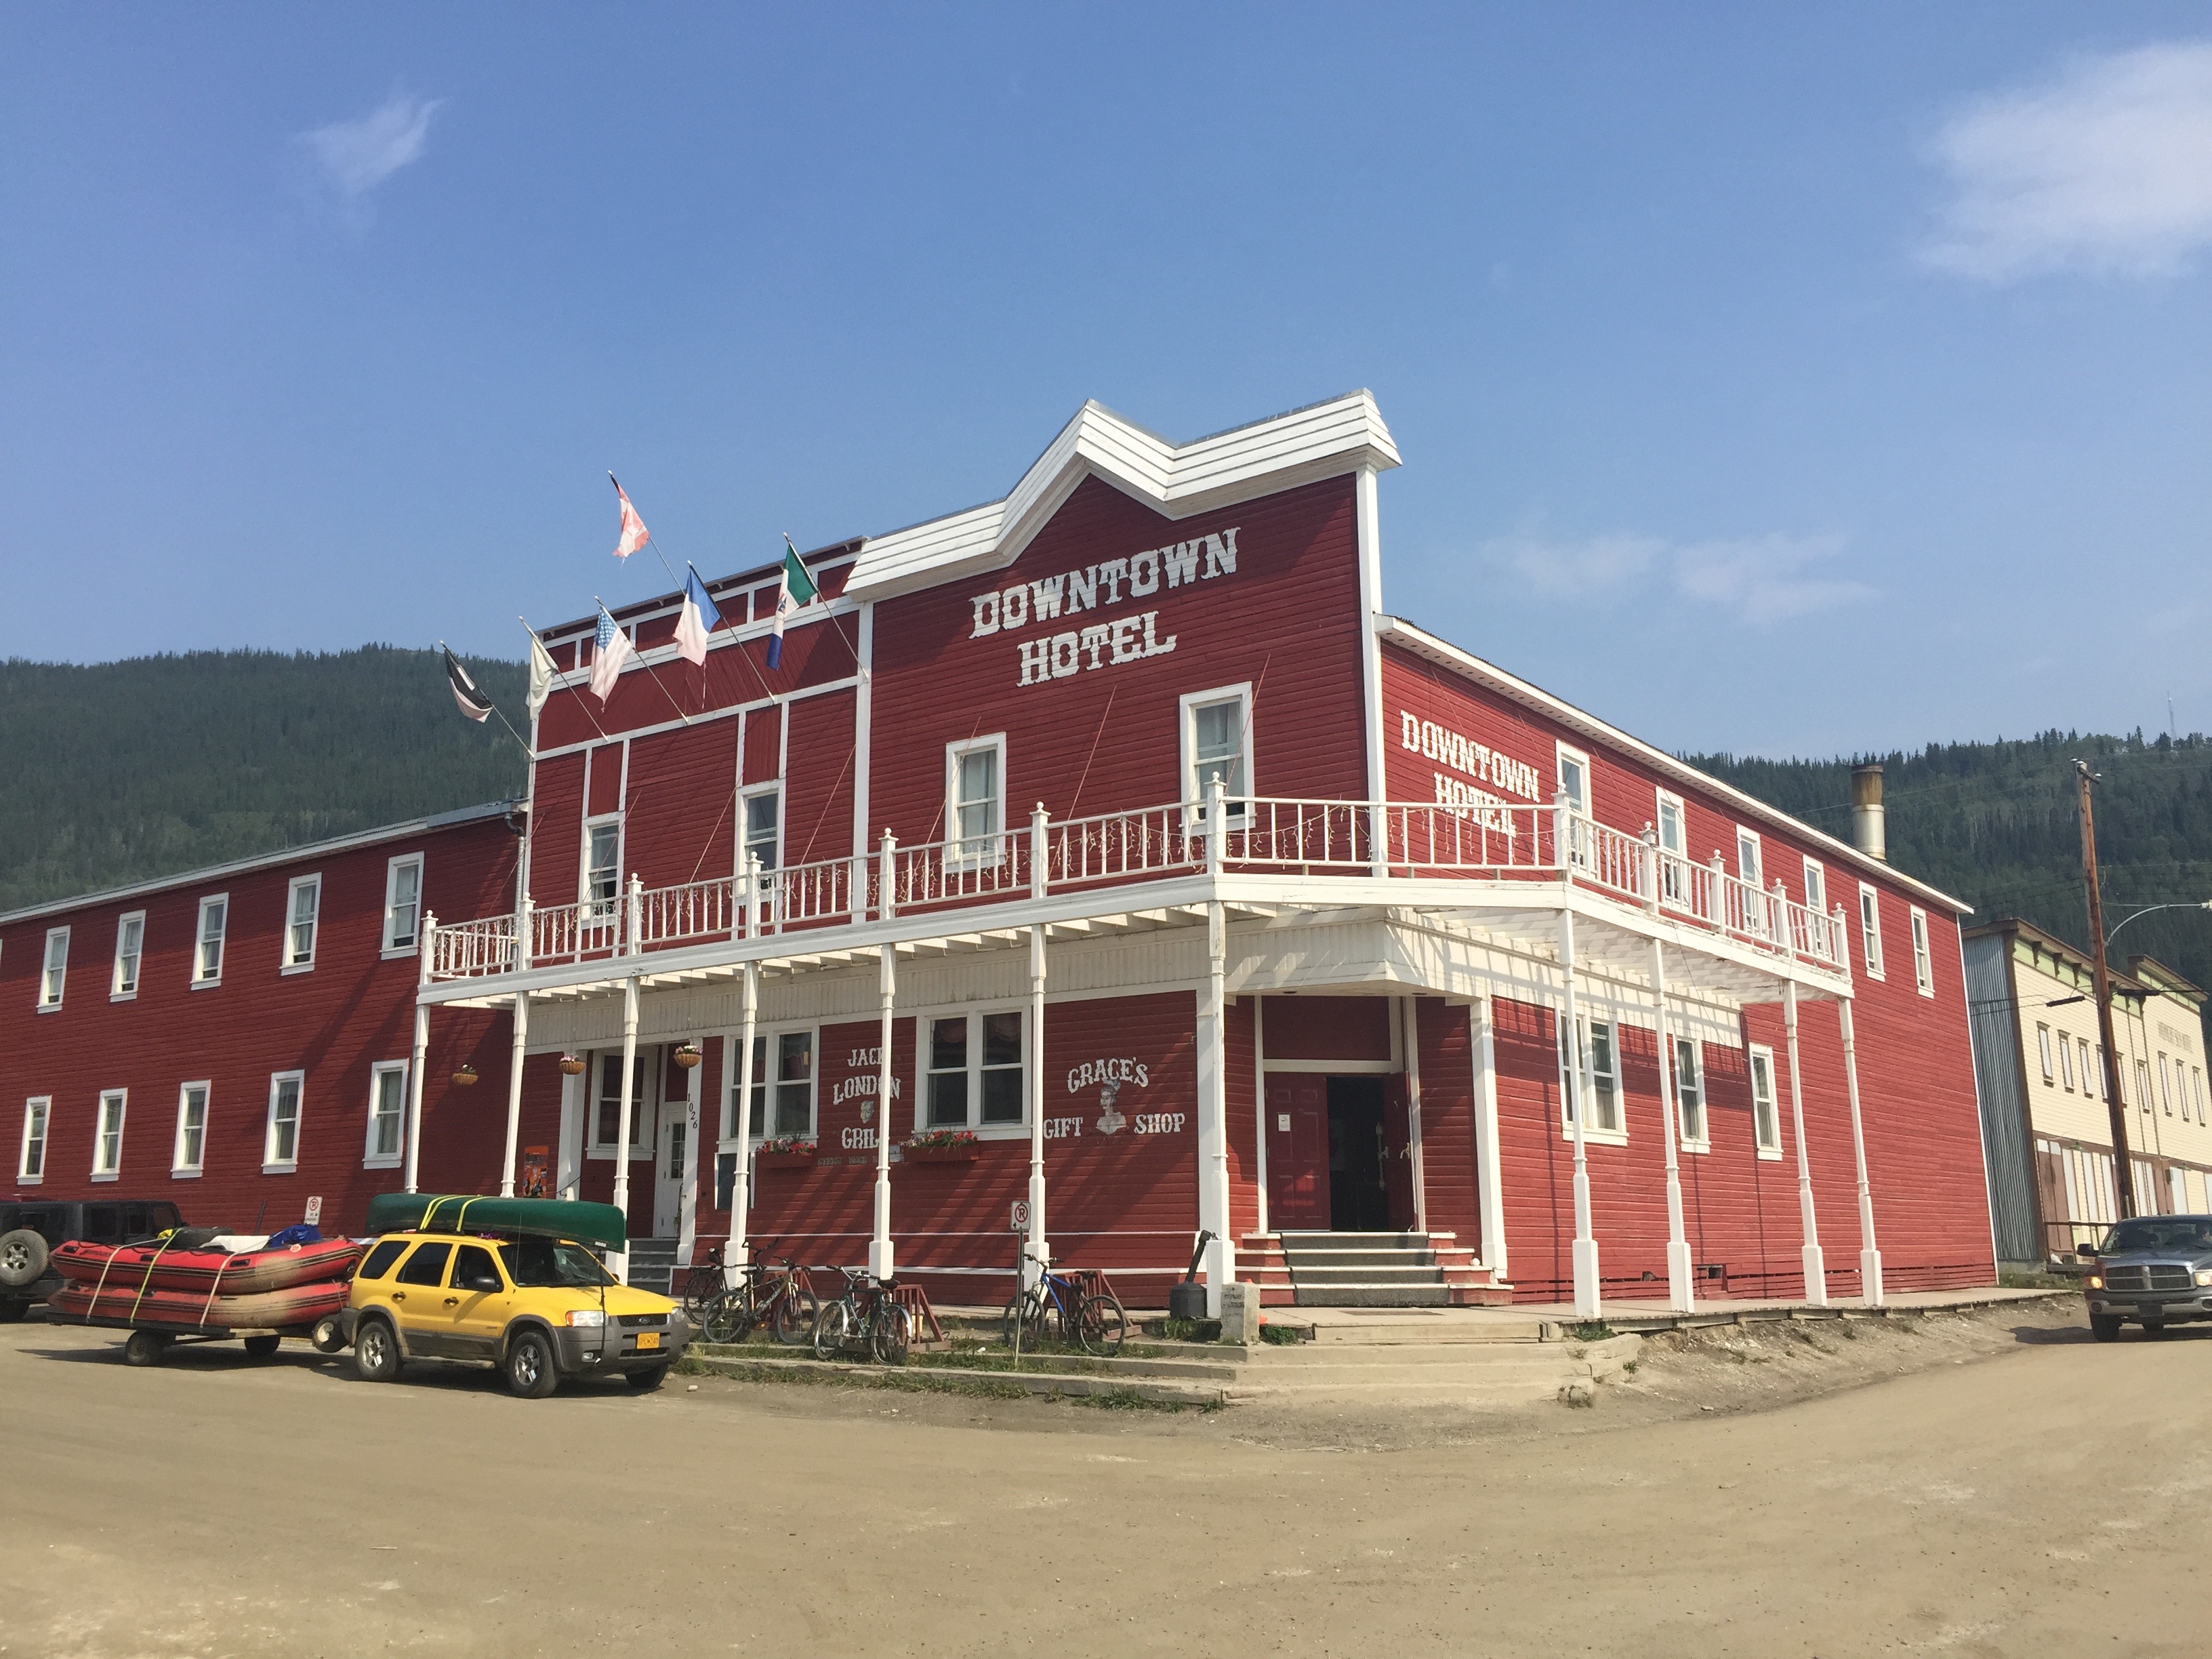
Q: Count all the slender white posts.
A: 11